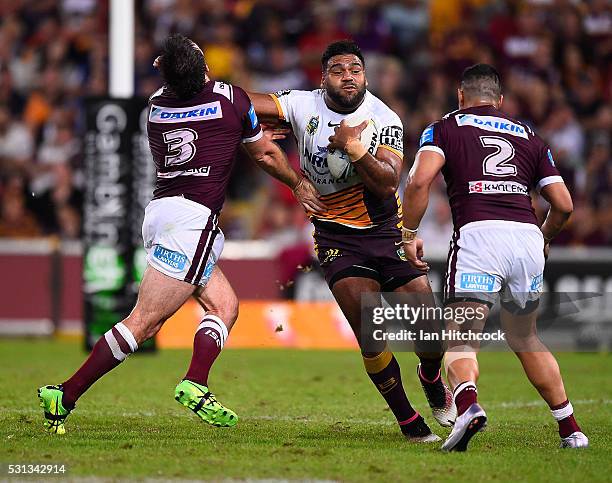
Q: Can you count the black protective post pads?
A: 1